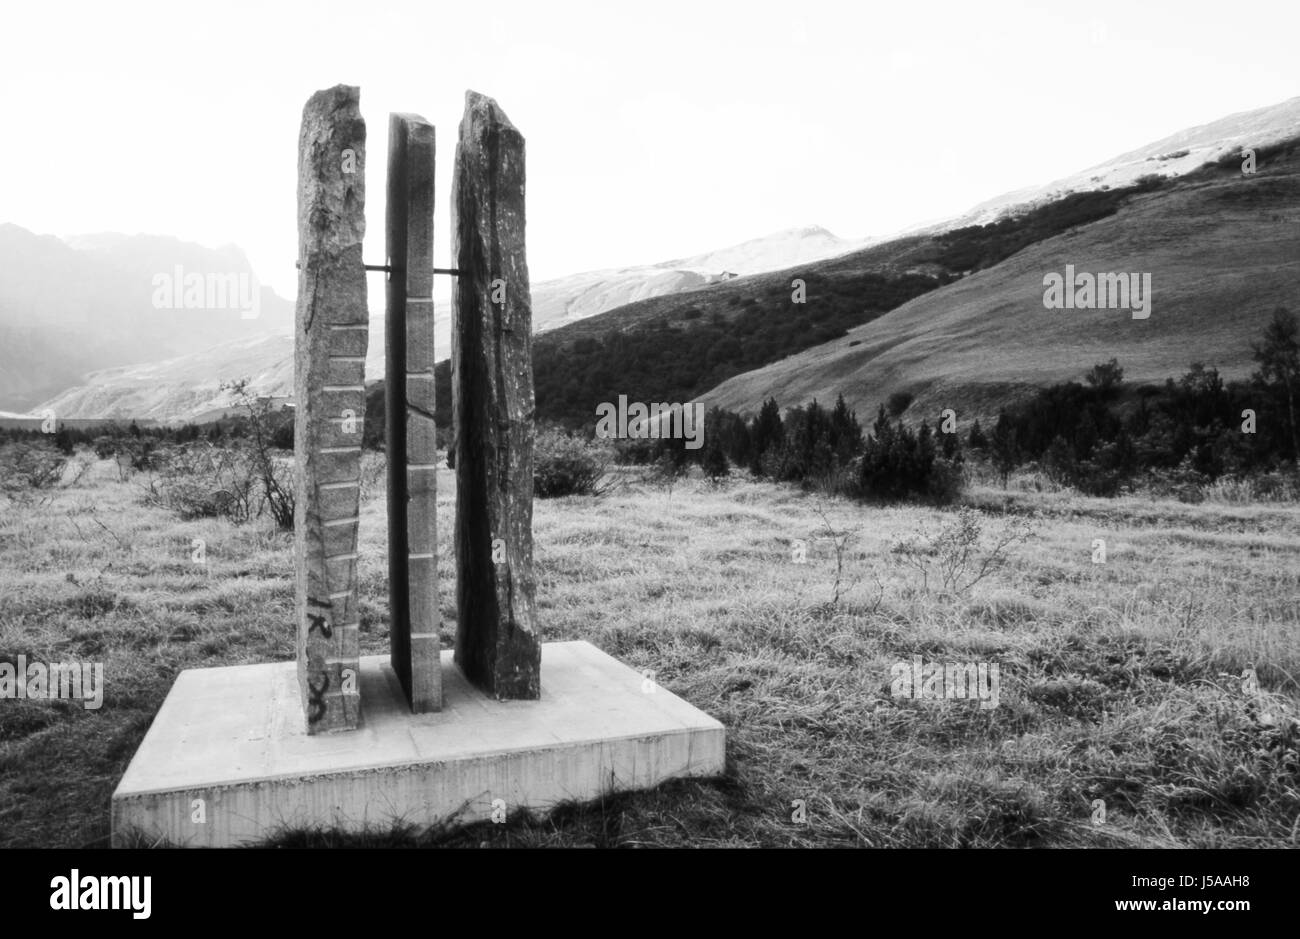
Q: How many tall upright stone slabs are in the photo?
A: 3